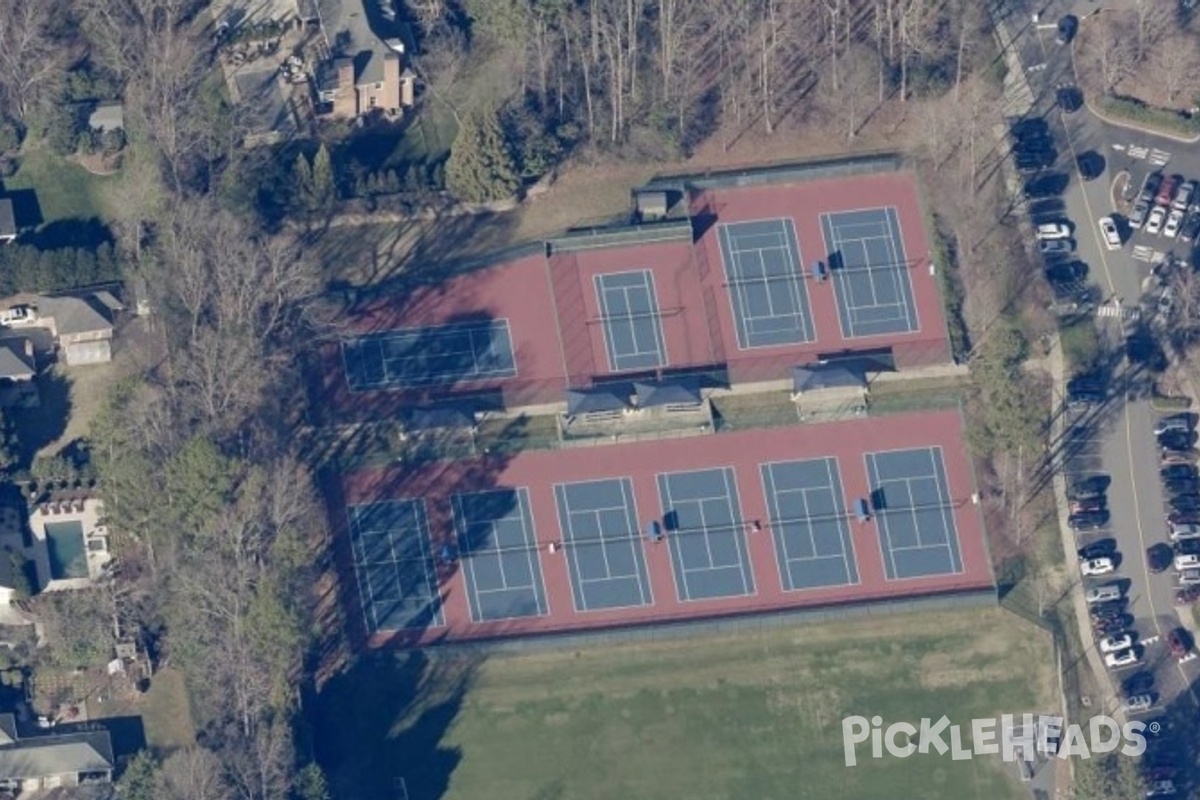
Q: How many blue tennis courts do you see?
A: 10